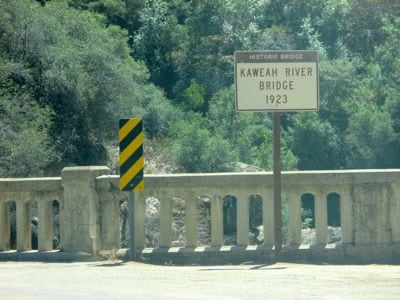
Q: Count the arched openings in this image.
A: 12